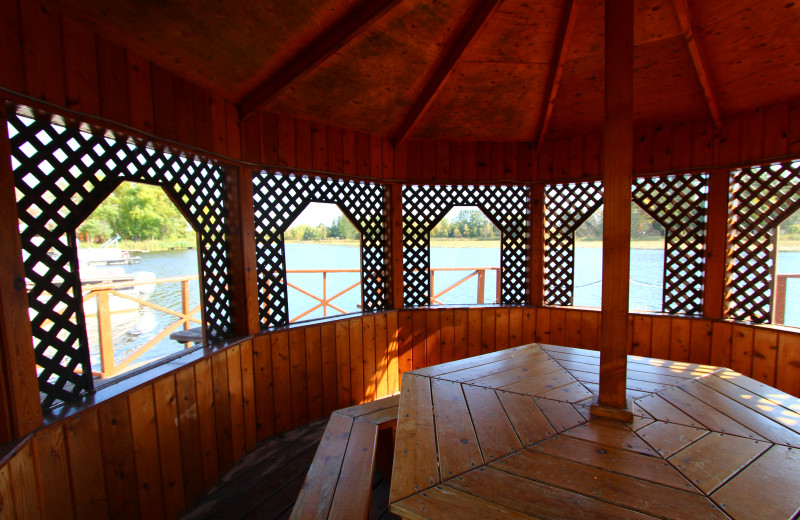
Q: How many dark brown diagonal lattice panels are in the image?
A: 5